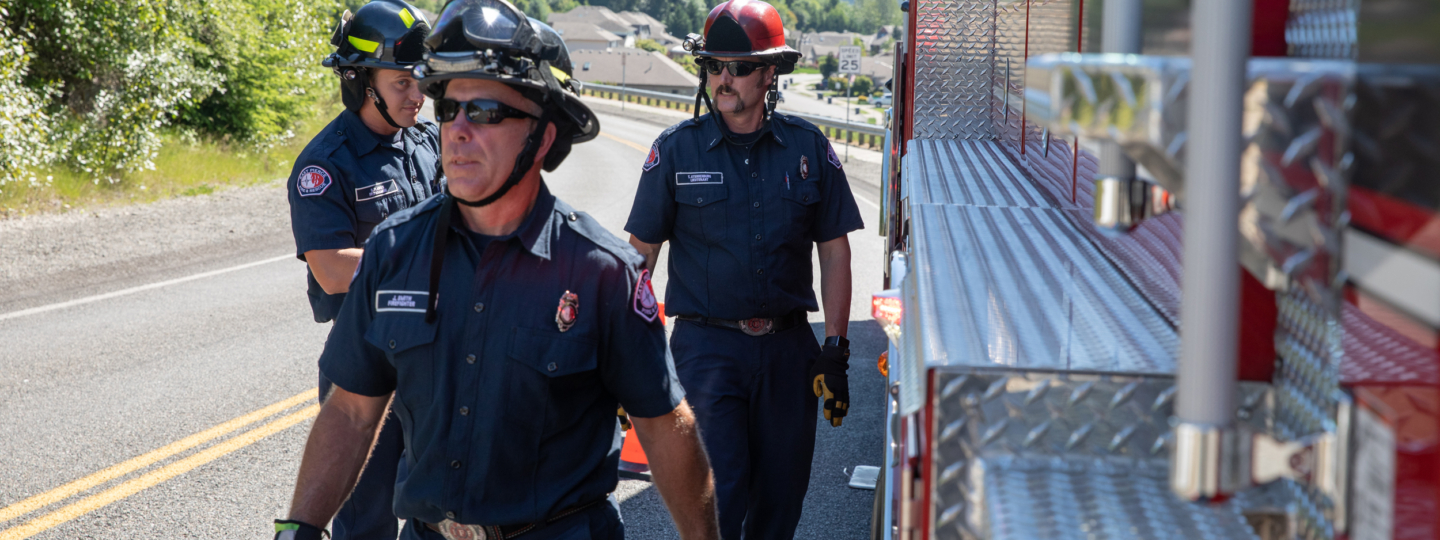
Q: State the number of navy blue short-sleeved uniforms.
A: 3